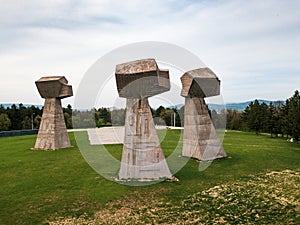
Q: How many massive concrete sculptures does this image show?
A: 3